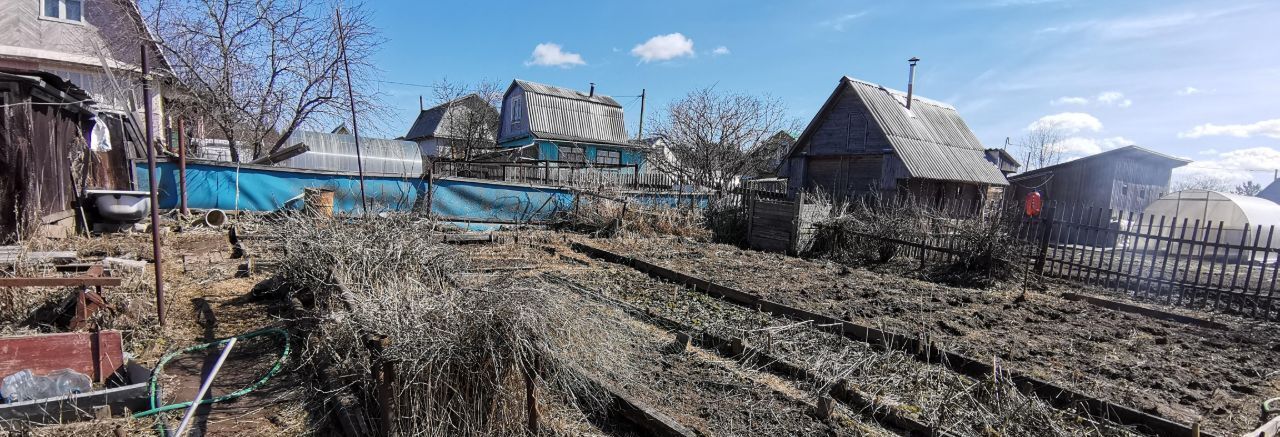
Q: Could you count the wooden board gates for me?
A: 1